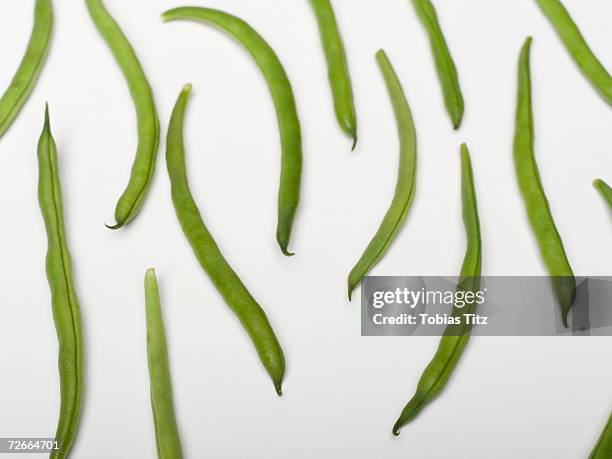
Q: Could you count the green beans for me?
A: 14